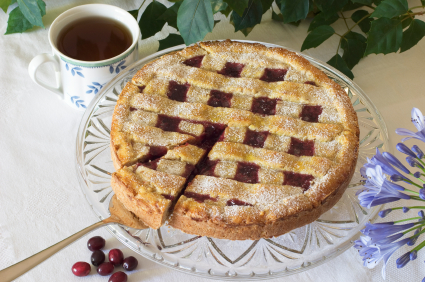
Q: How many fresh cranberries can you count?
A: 7